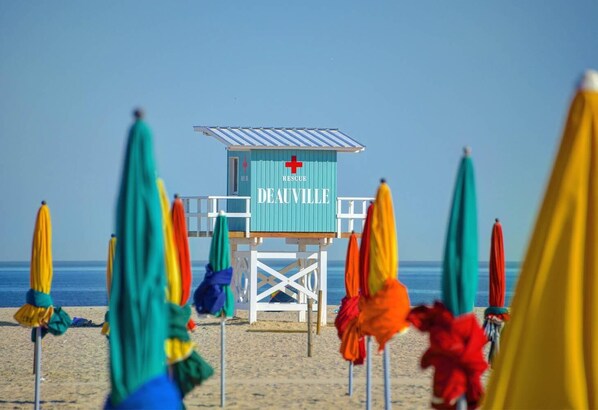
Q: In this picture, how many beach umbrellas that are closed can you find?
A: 12